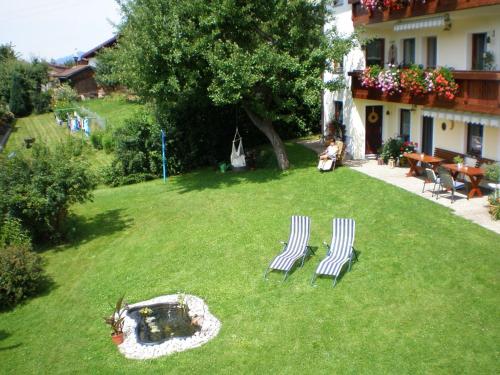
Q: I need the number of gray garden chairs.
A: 2